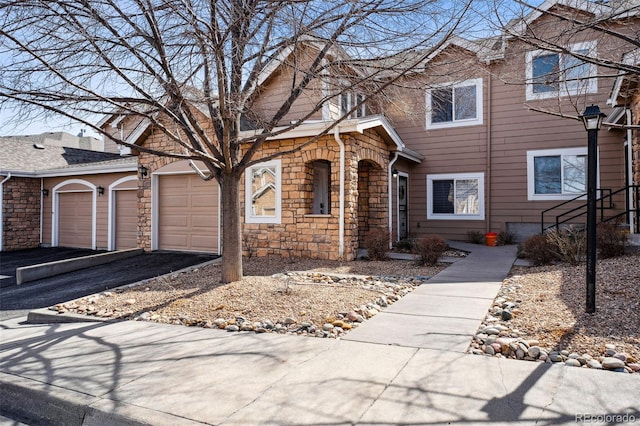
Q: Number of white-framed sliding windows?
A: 4